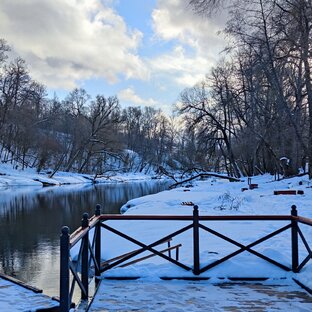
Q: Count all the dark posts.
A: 5